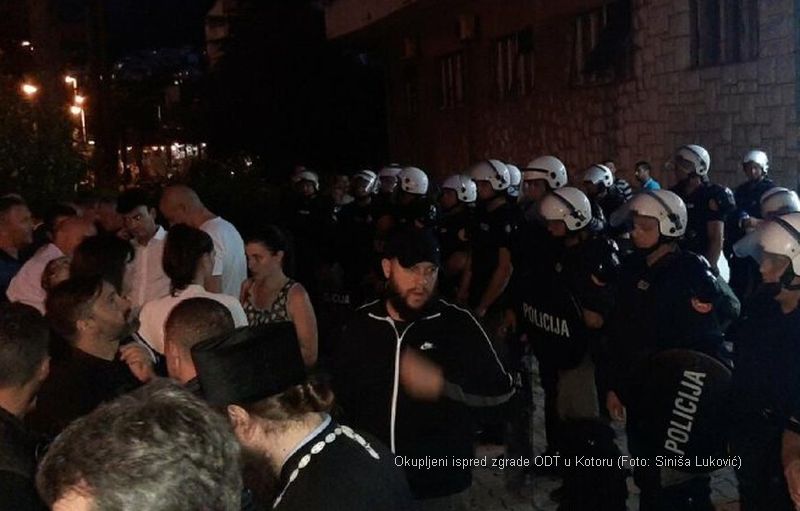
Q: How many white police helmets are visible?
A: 15